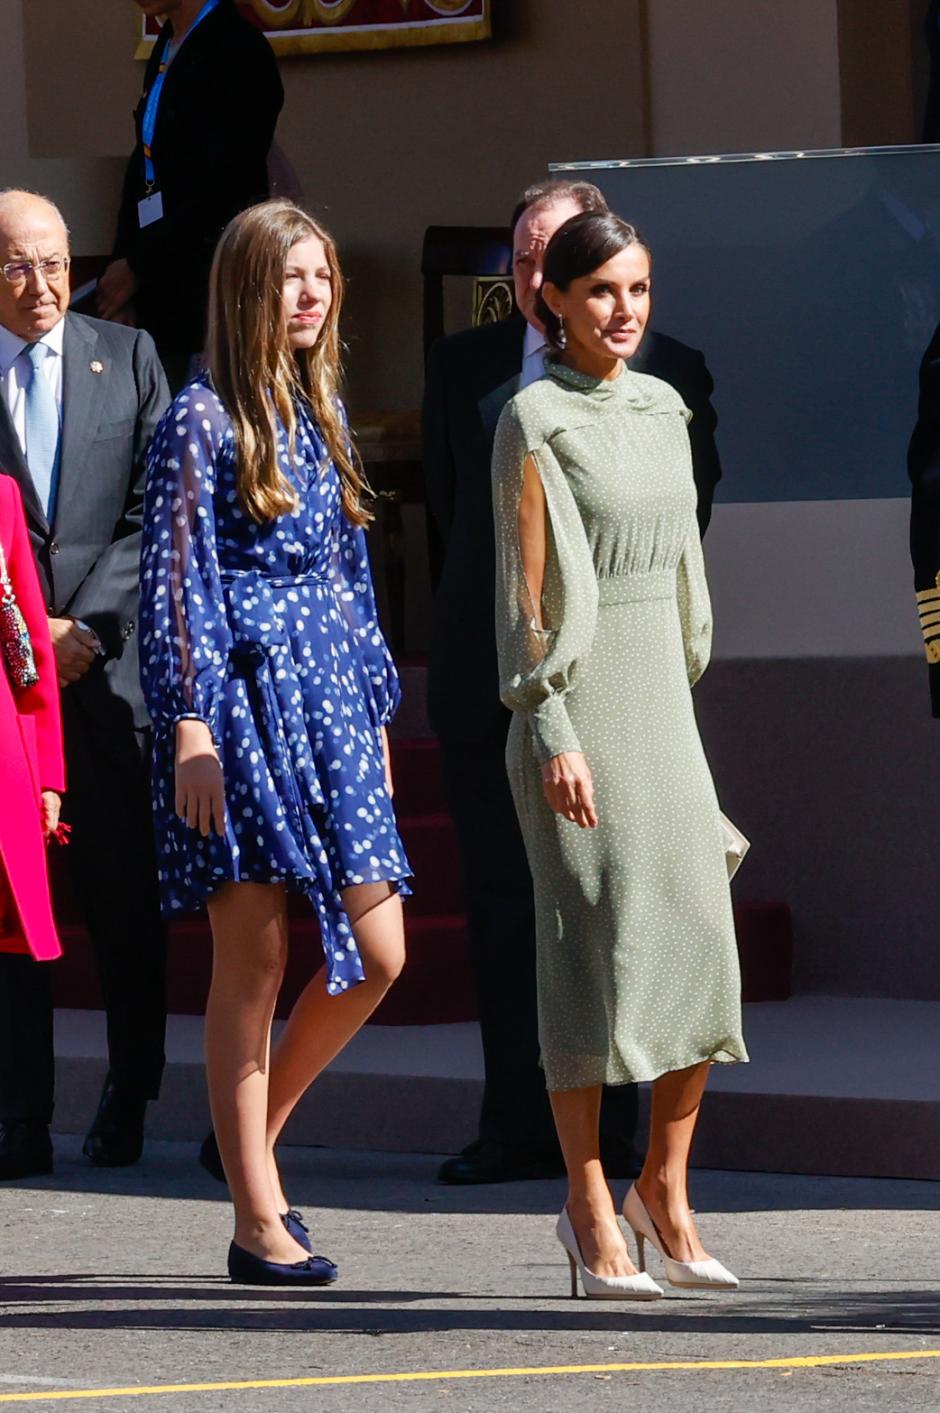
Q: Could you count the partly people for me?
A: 5